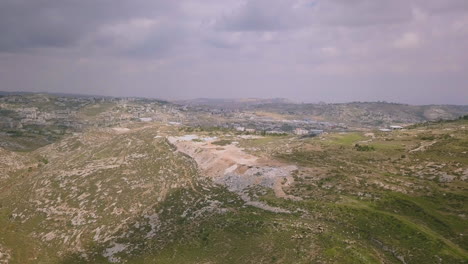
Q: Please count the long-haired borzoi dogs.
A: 0